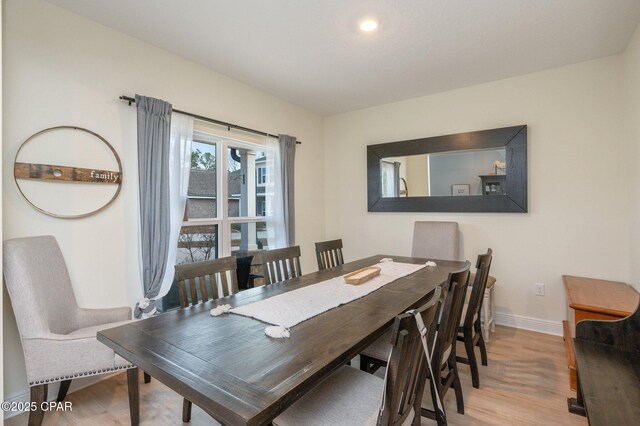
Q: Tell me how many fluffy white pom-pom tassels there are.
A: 4